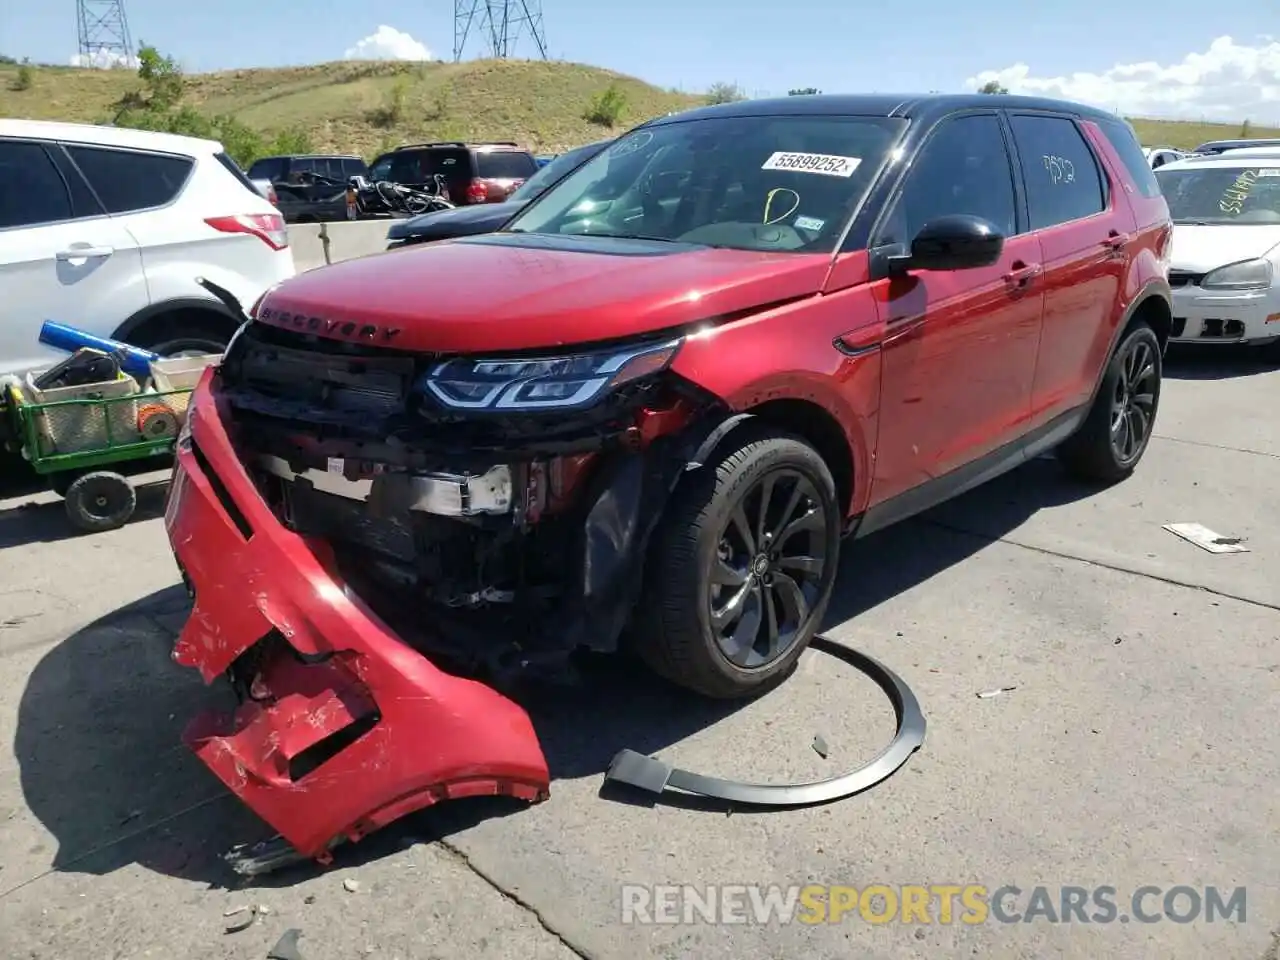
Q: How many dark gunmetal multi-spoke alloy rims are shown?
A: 2